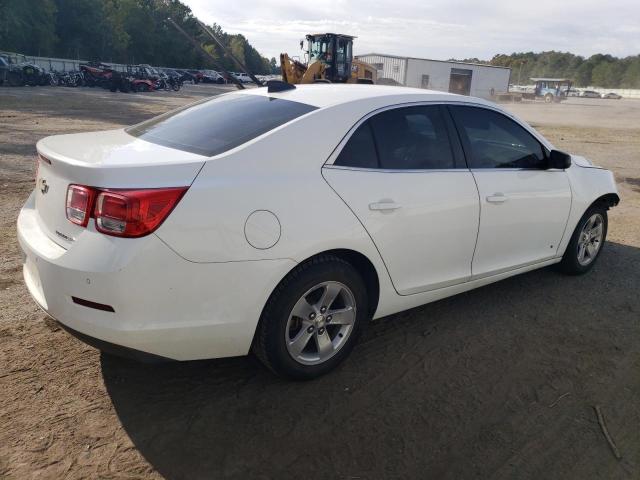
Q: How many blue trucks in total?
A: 1